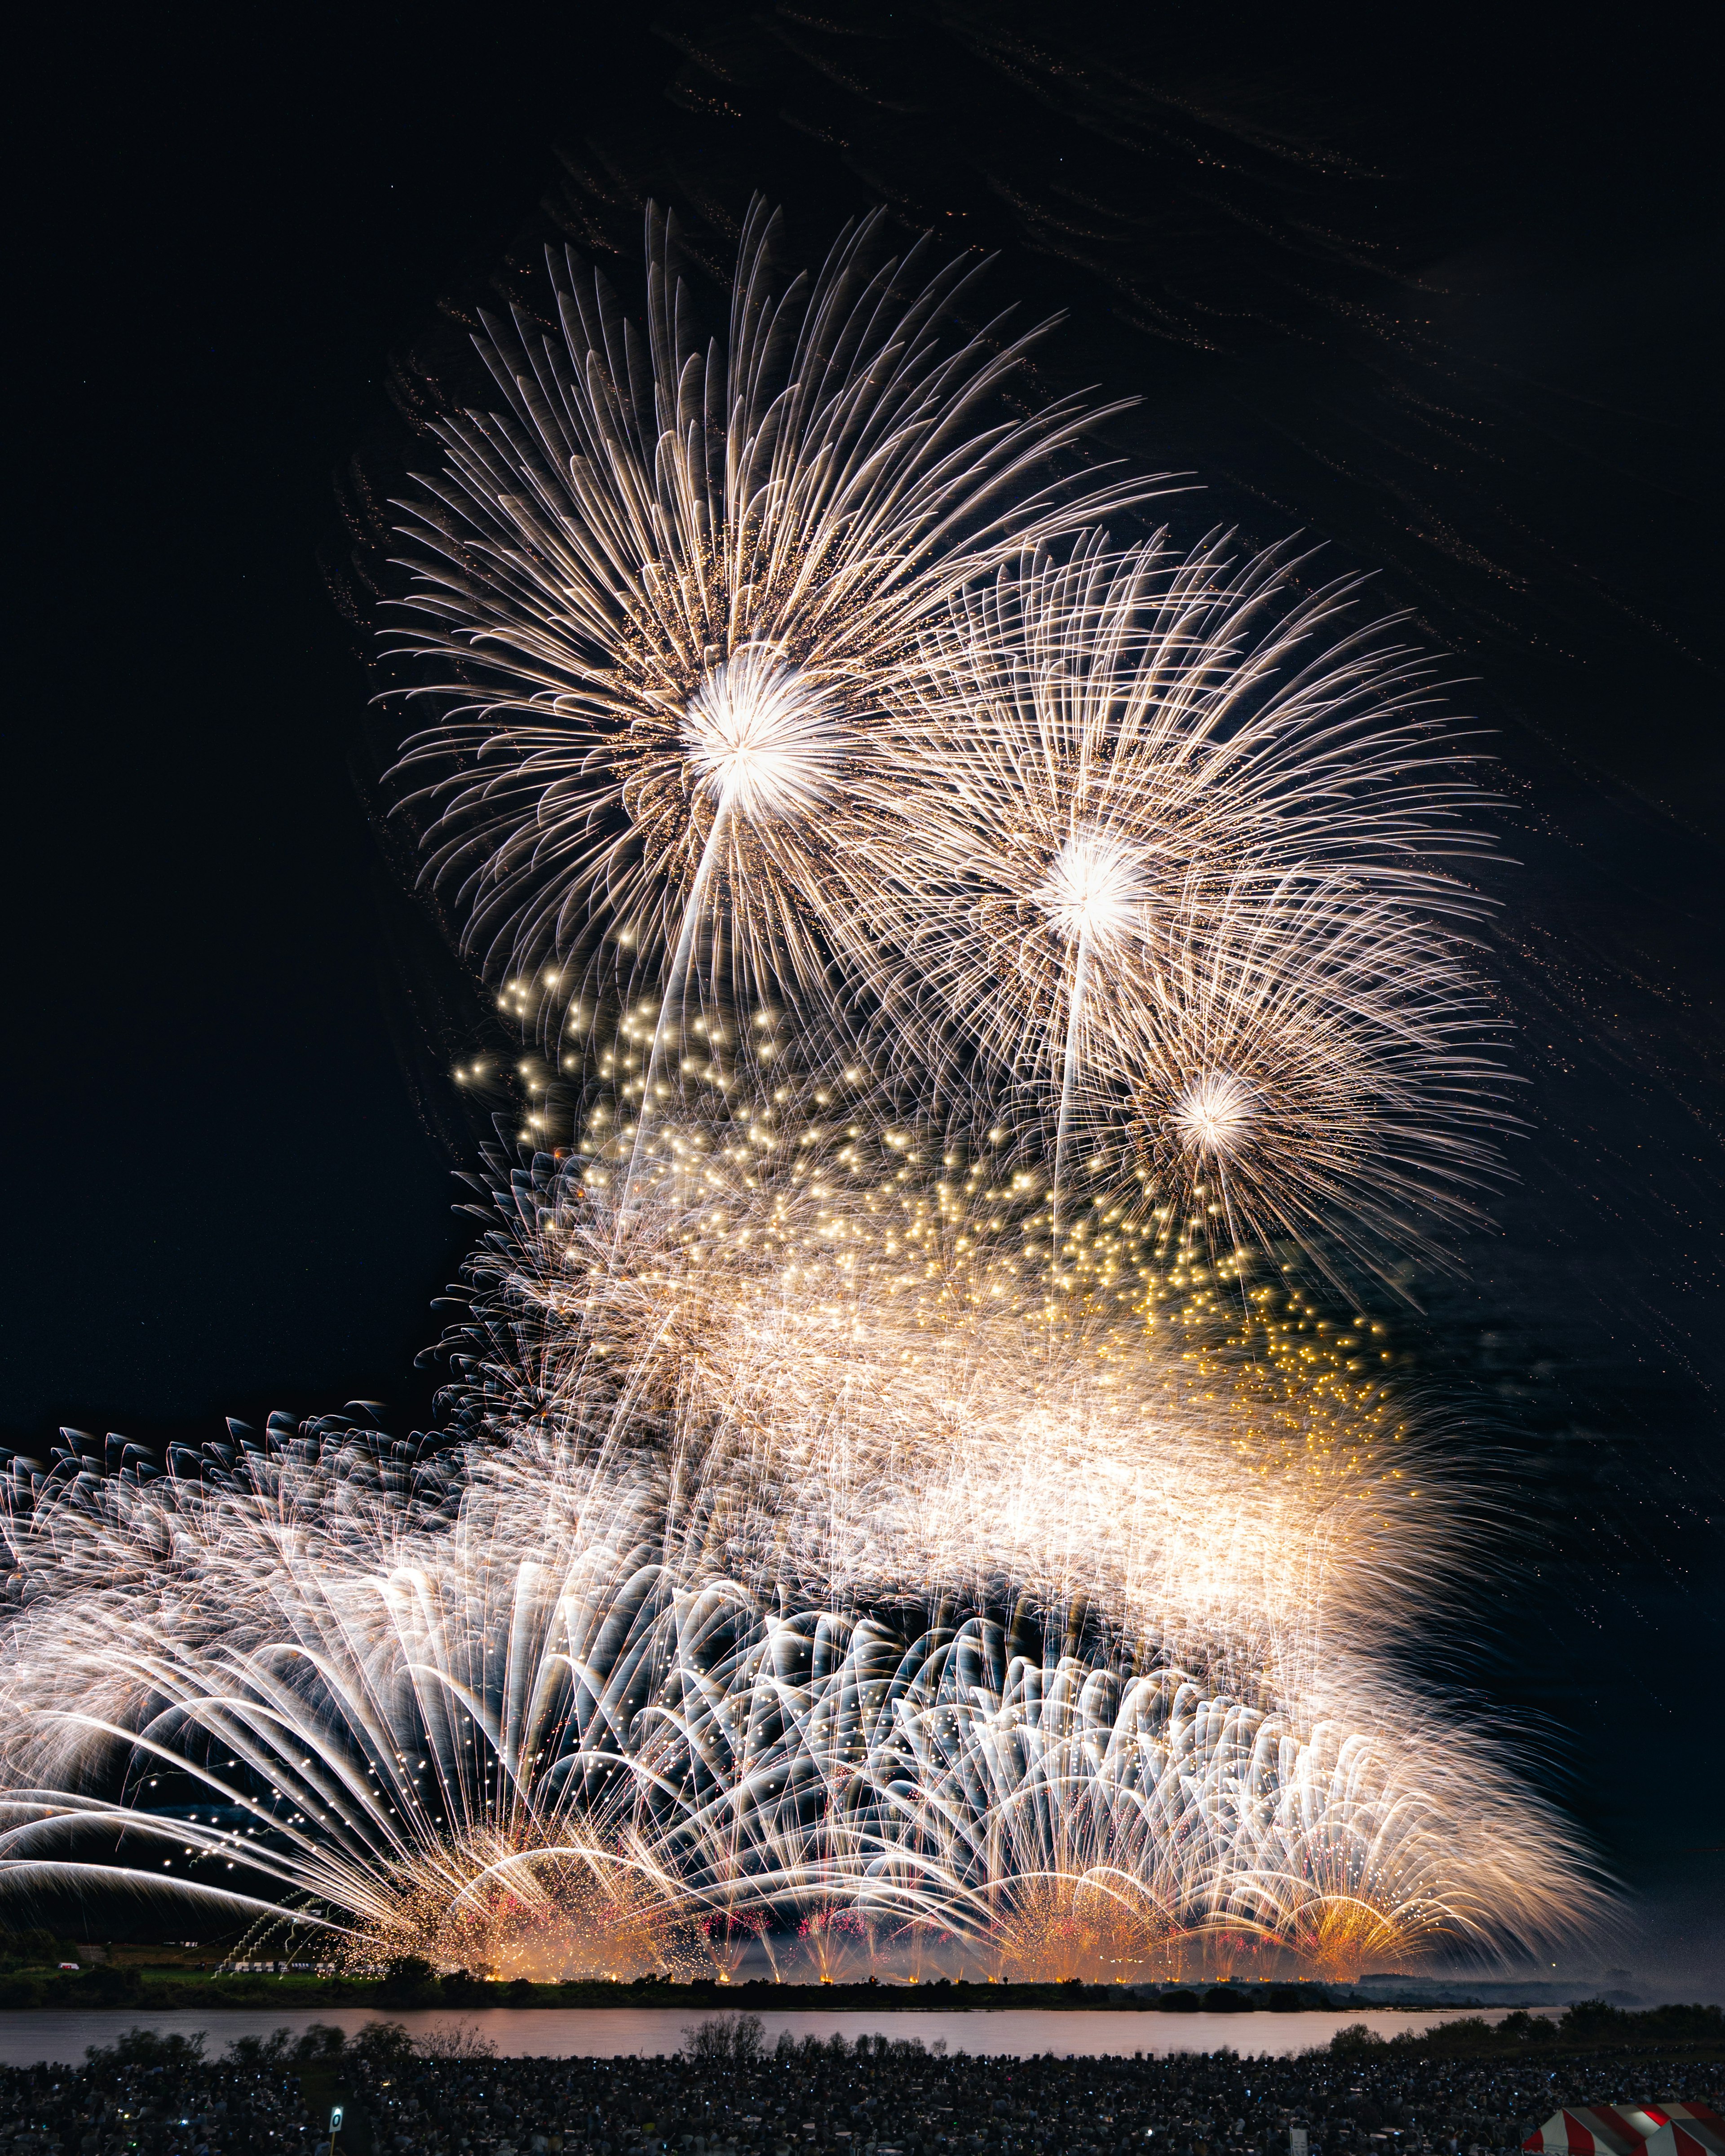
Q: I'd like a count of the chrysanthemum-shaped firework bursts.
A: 3